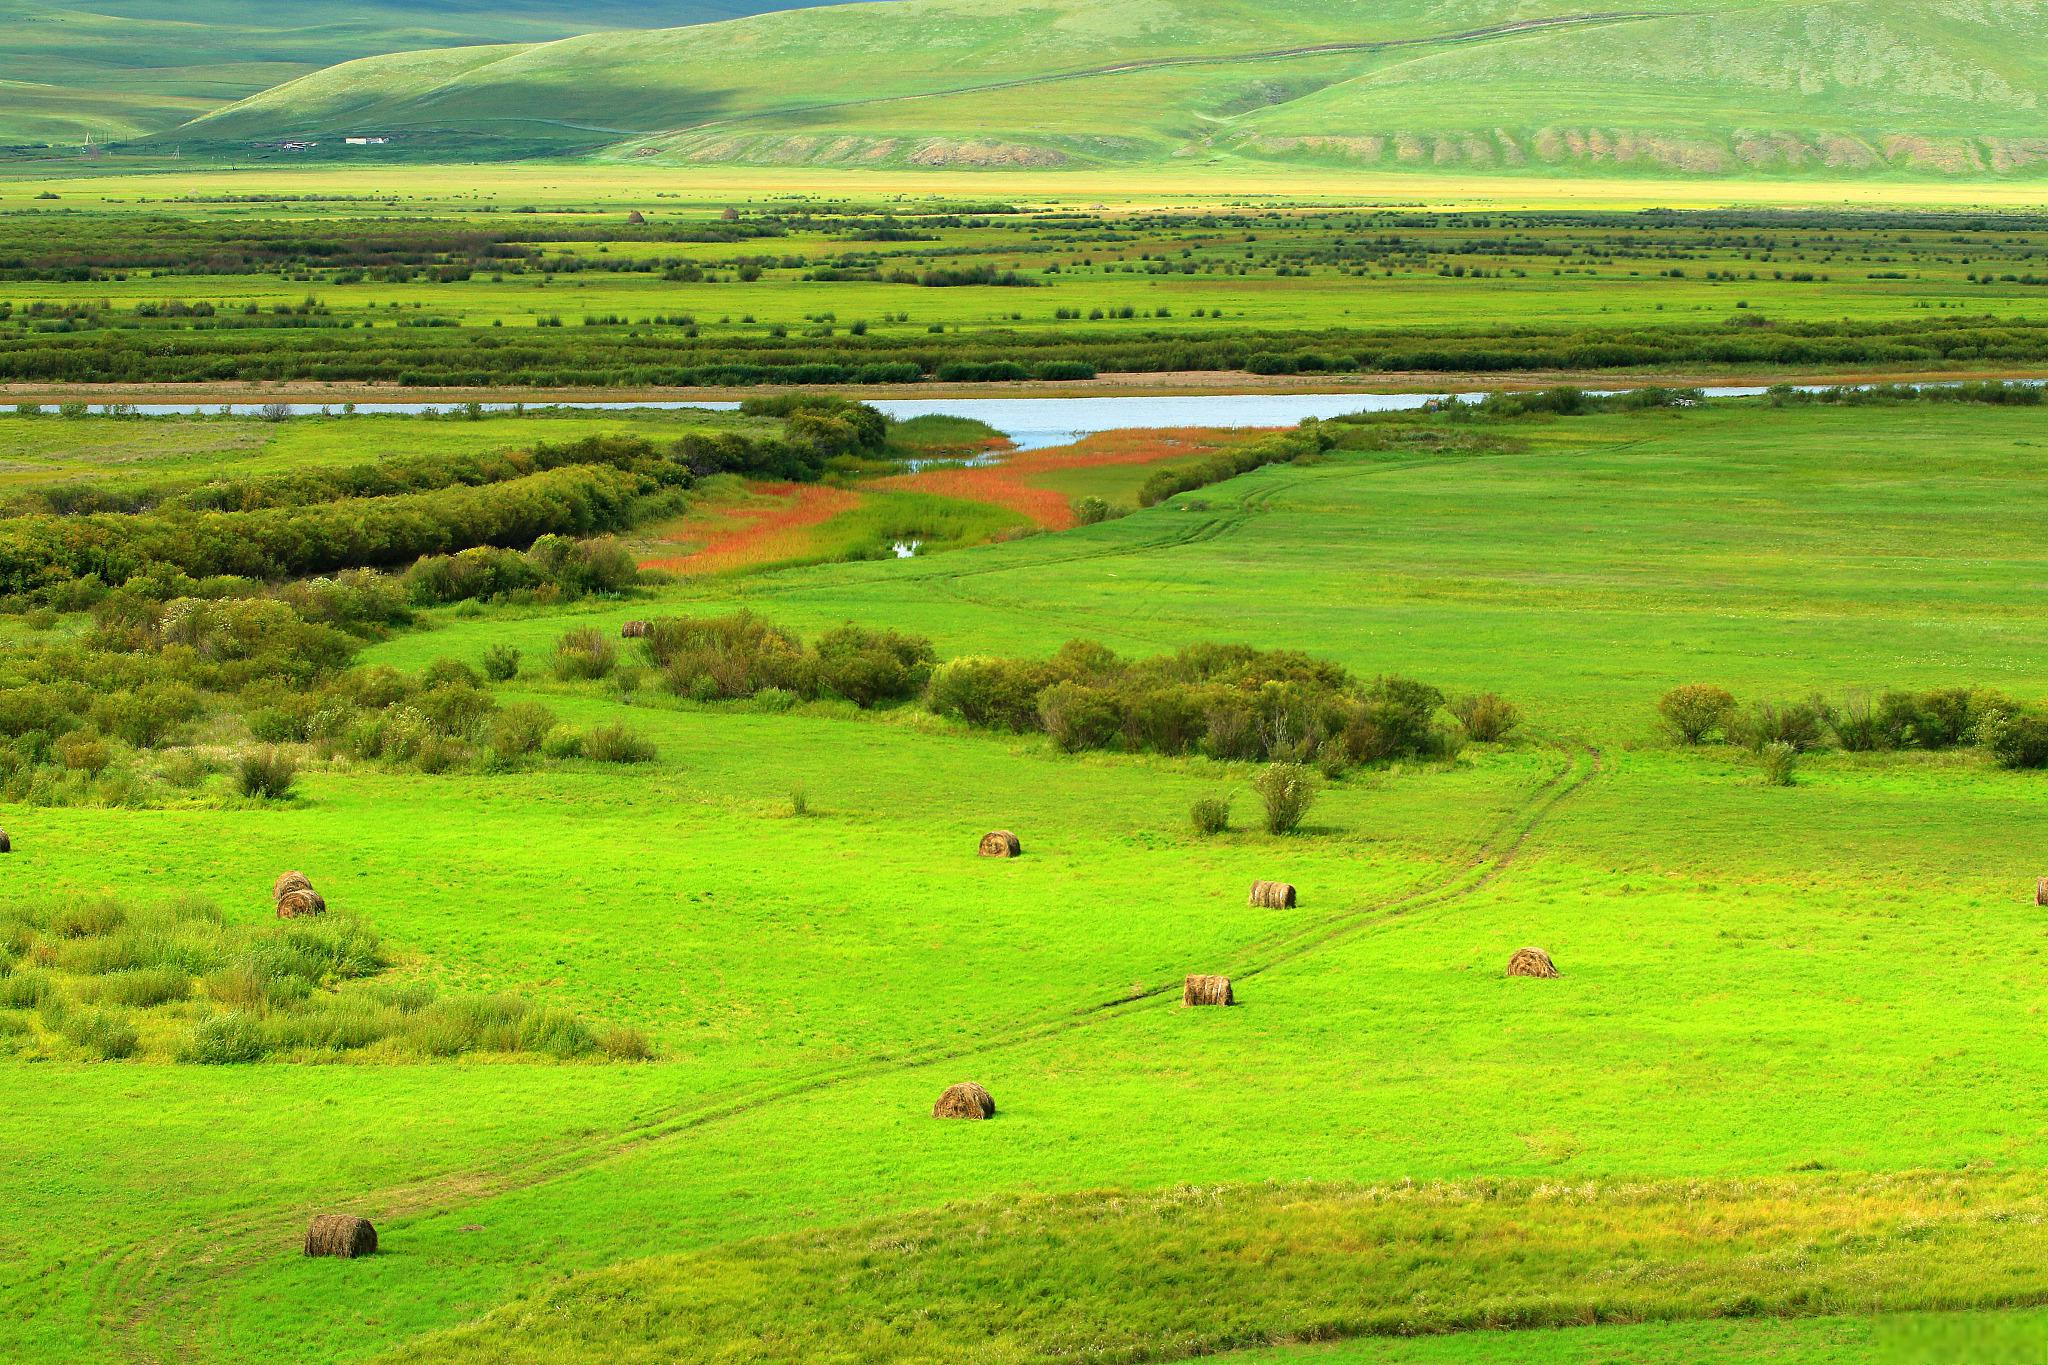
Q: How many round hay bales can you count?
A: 11